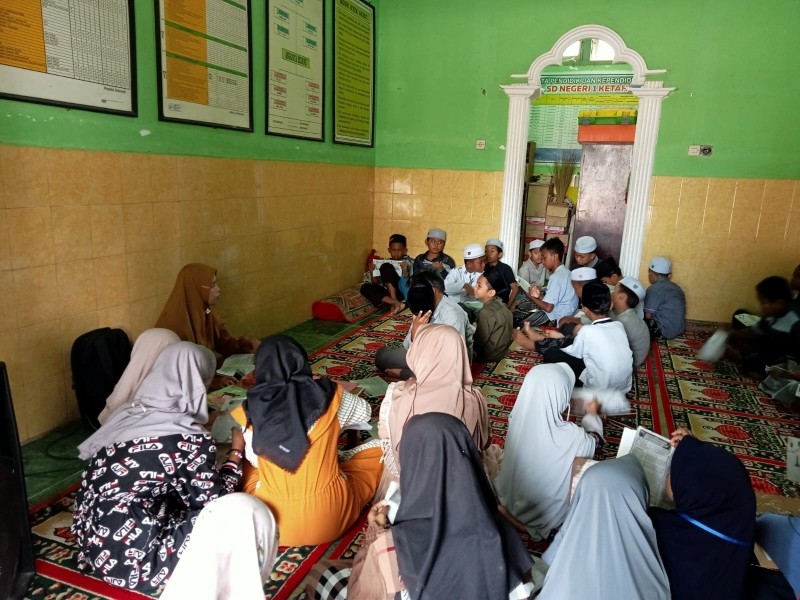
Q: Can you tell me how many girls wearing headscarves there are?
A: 9